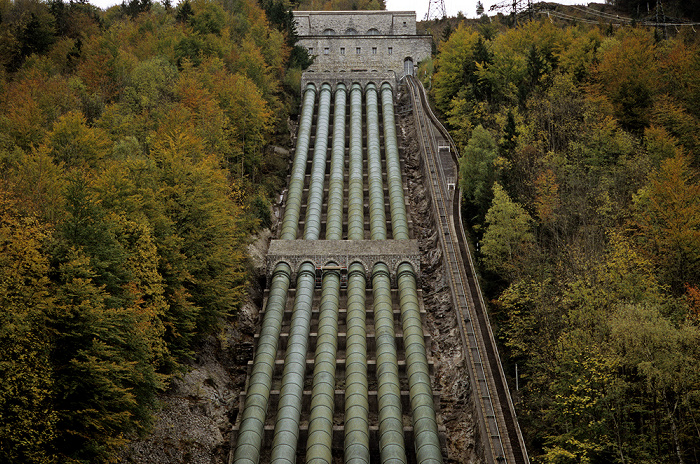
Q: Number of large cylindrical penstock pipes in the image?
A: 6